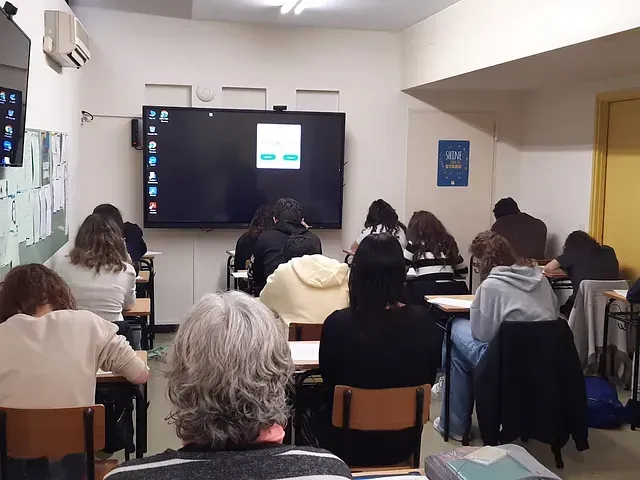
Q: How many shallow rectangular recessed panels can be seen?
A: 3